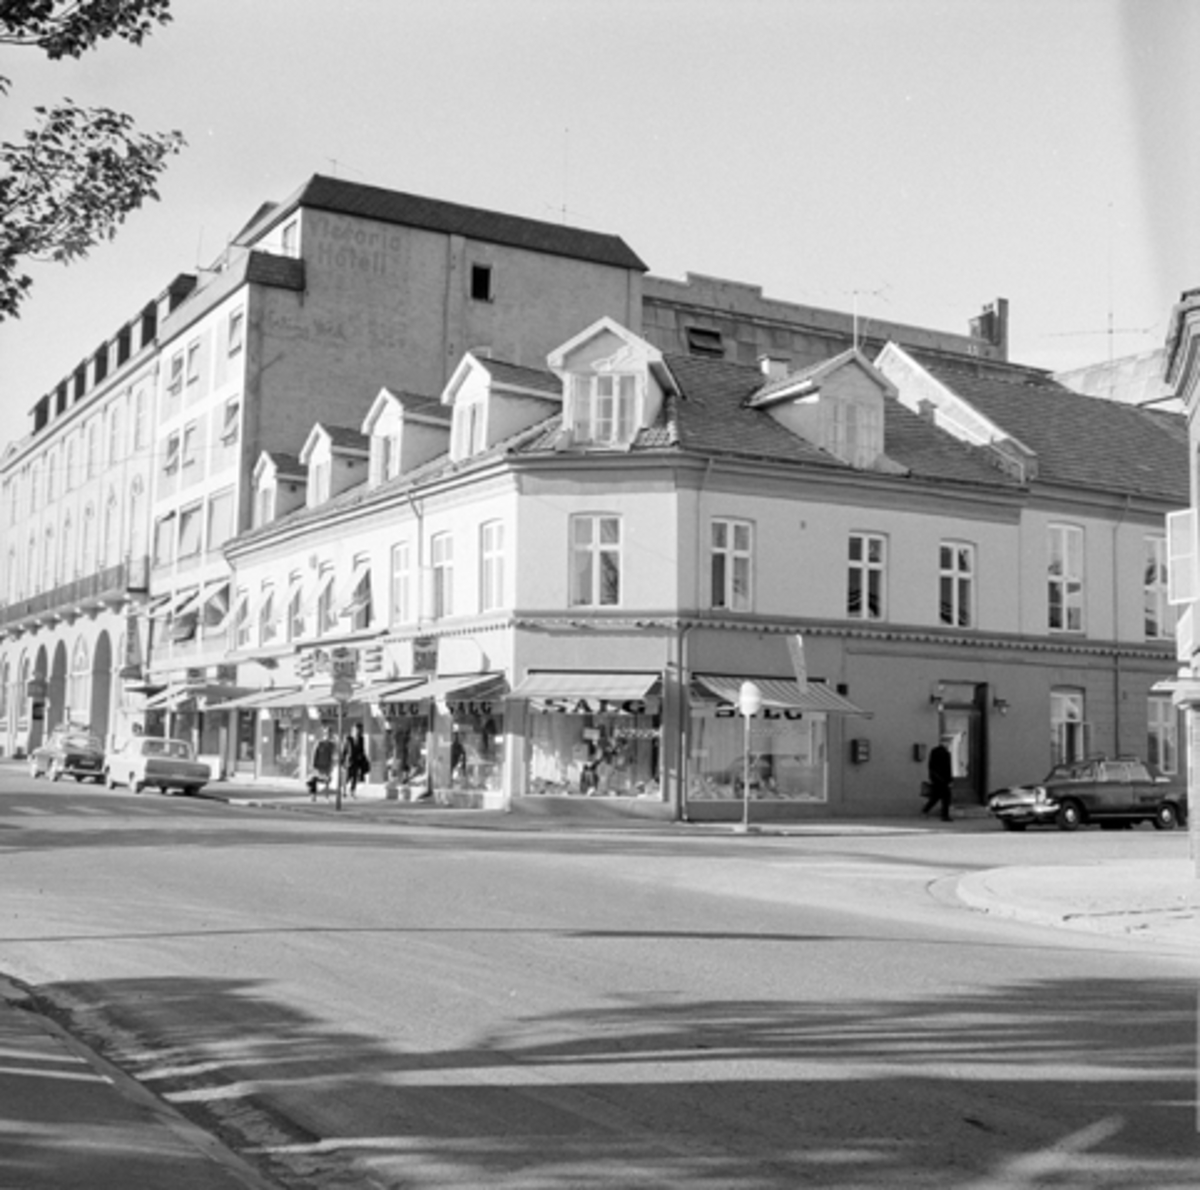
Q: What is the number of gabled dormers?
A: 6